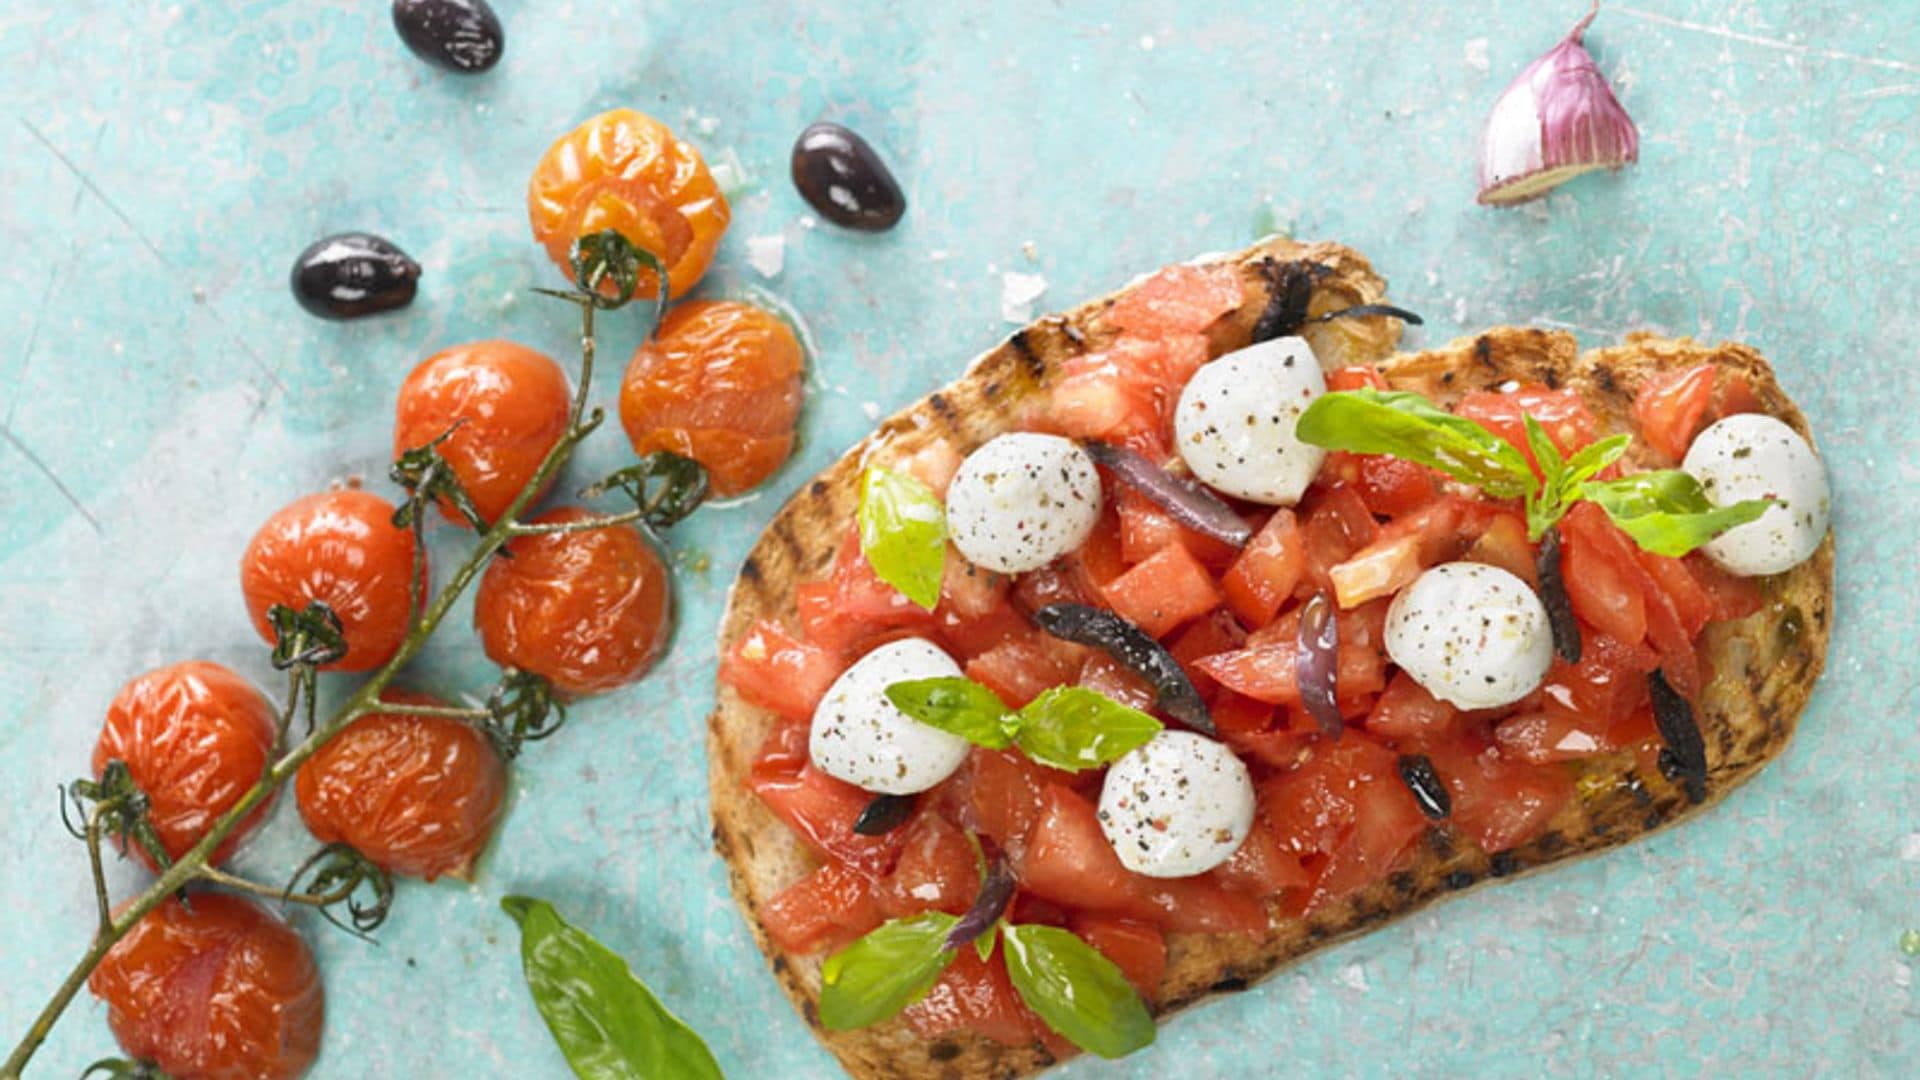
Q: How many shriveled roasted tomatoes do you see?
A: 8